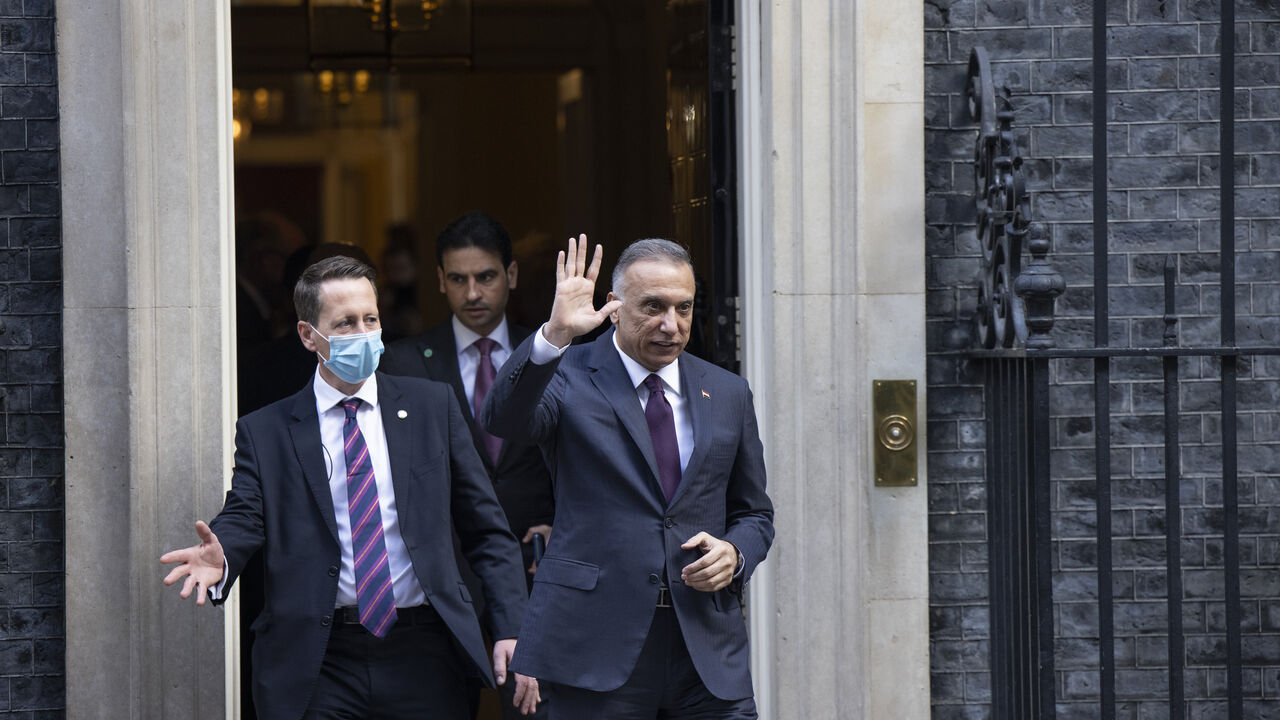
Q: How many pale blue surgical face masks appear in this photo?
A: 1